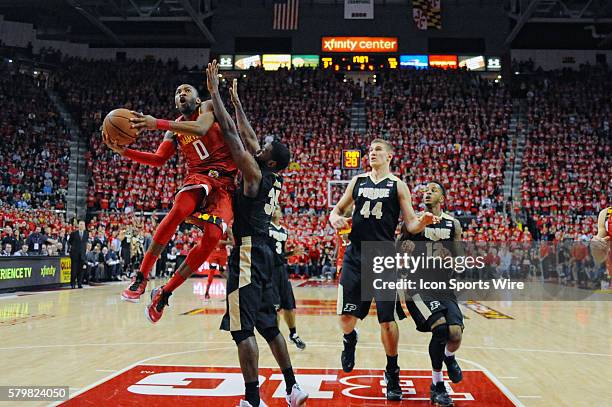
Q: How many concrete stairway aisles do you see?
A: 3